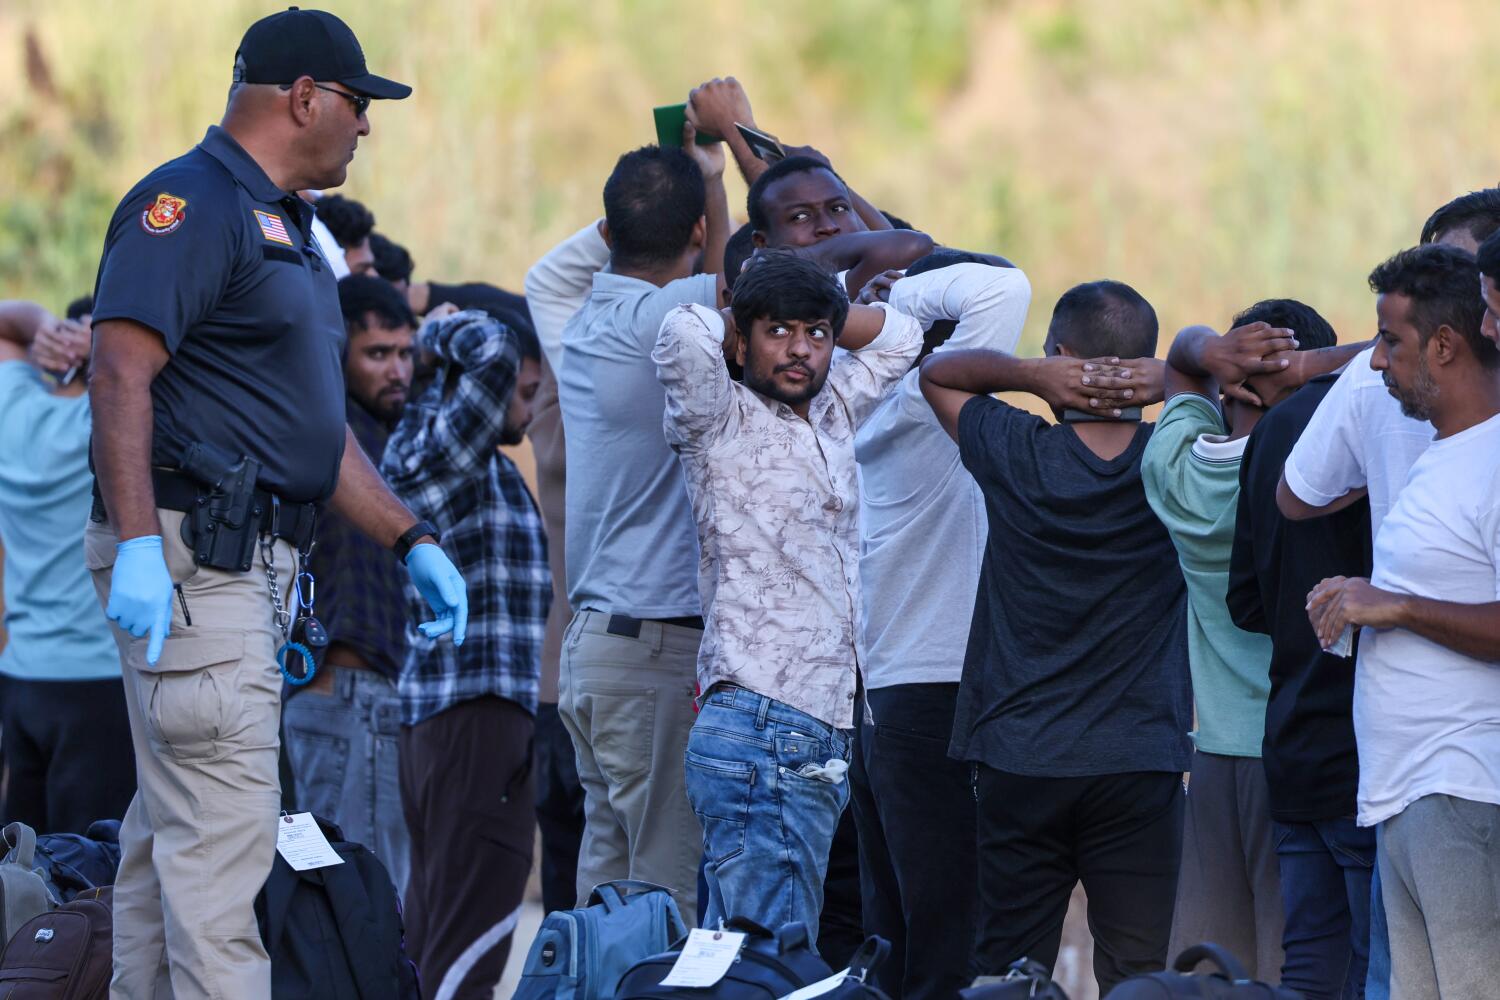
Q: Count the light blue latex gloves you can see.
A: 2